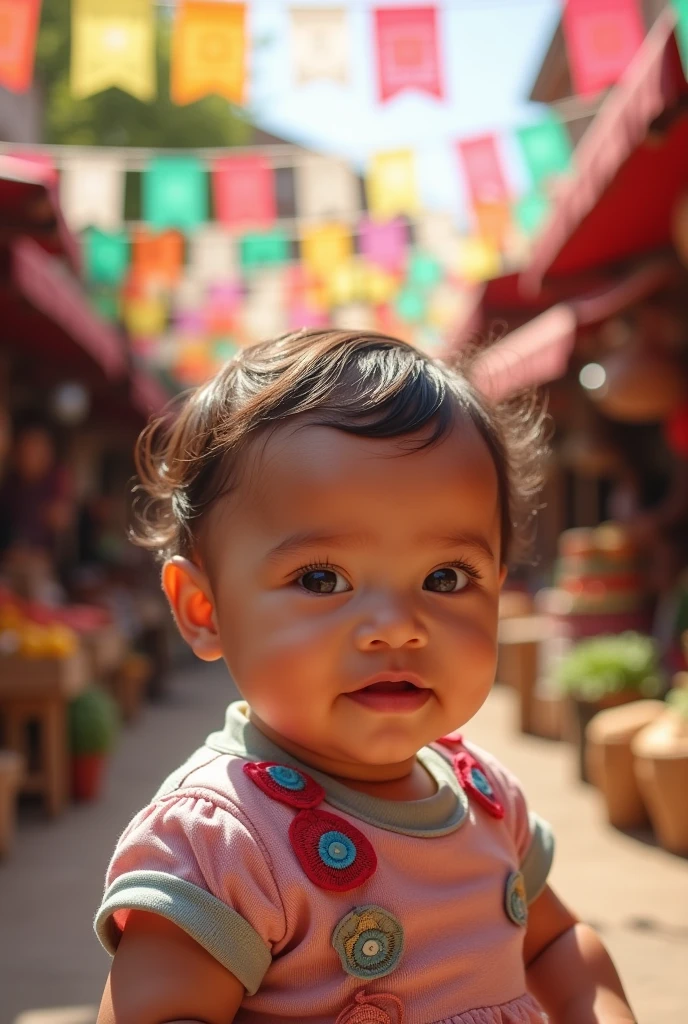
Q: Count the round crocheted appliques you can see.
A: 6